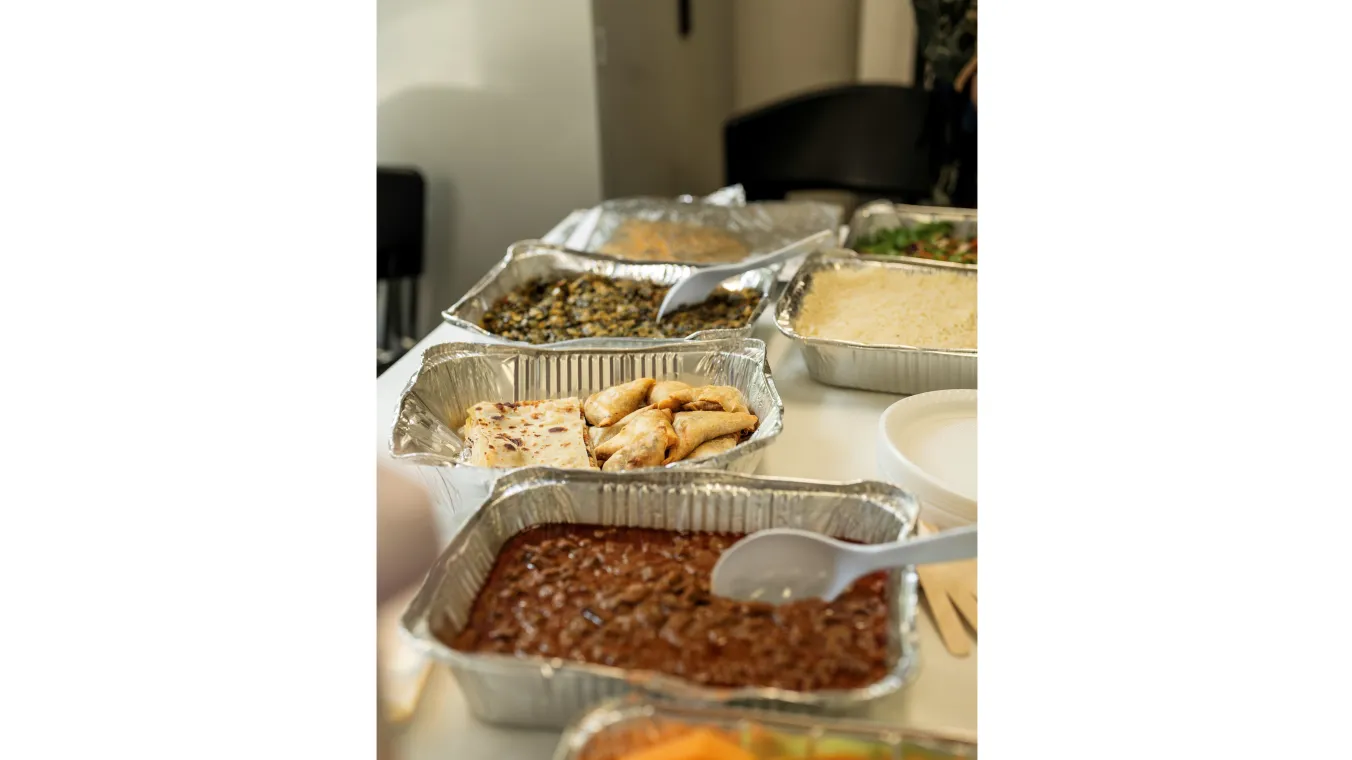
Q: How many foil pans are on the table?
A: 7